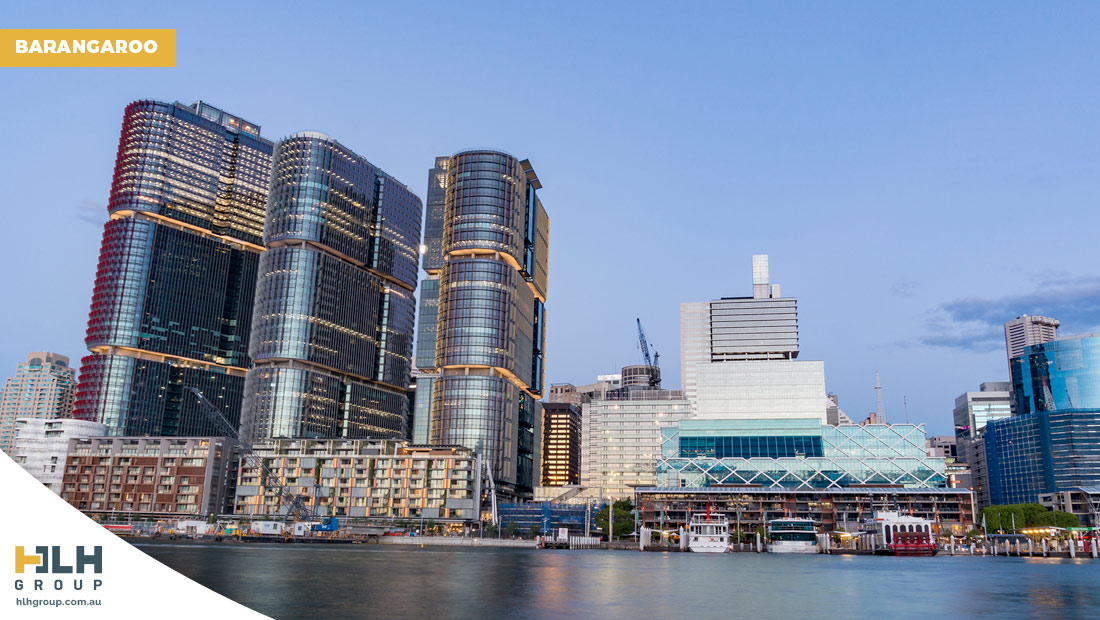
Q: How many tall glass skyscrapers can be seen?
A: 3